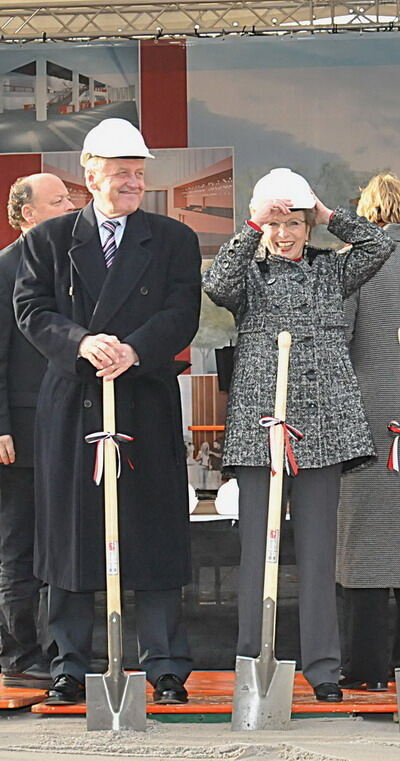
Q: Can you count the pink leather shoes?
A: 0